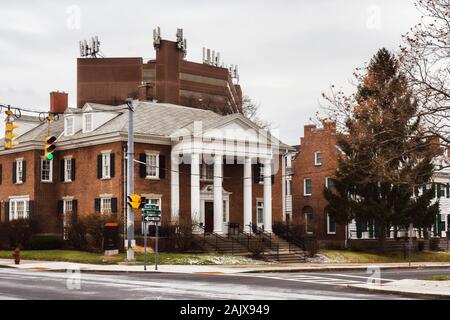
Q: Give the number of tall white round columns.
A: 5